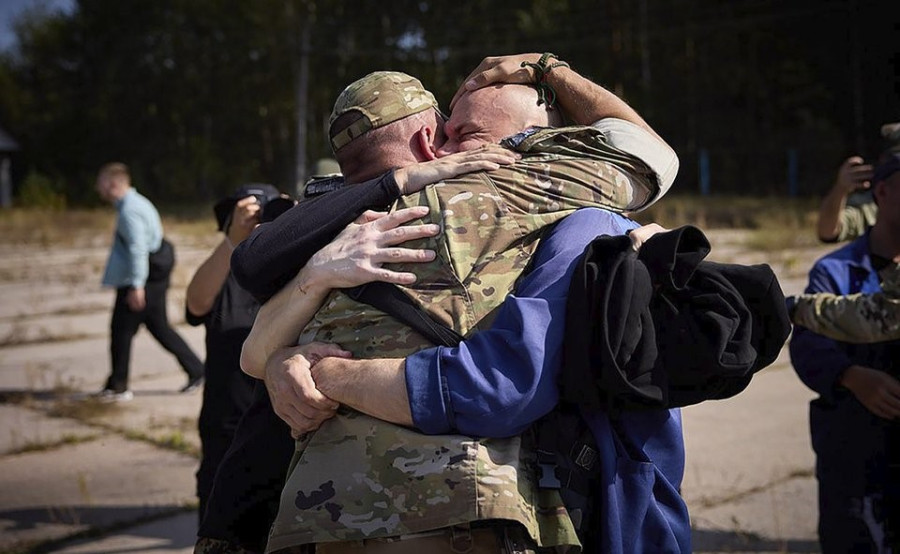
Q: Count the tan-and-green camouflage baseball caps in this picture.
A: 1